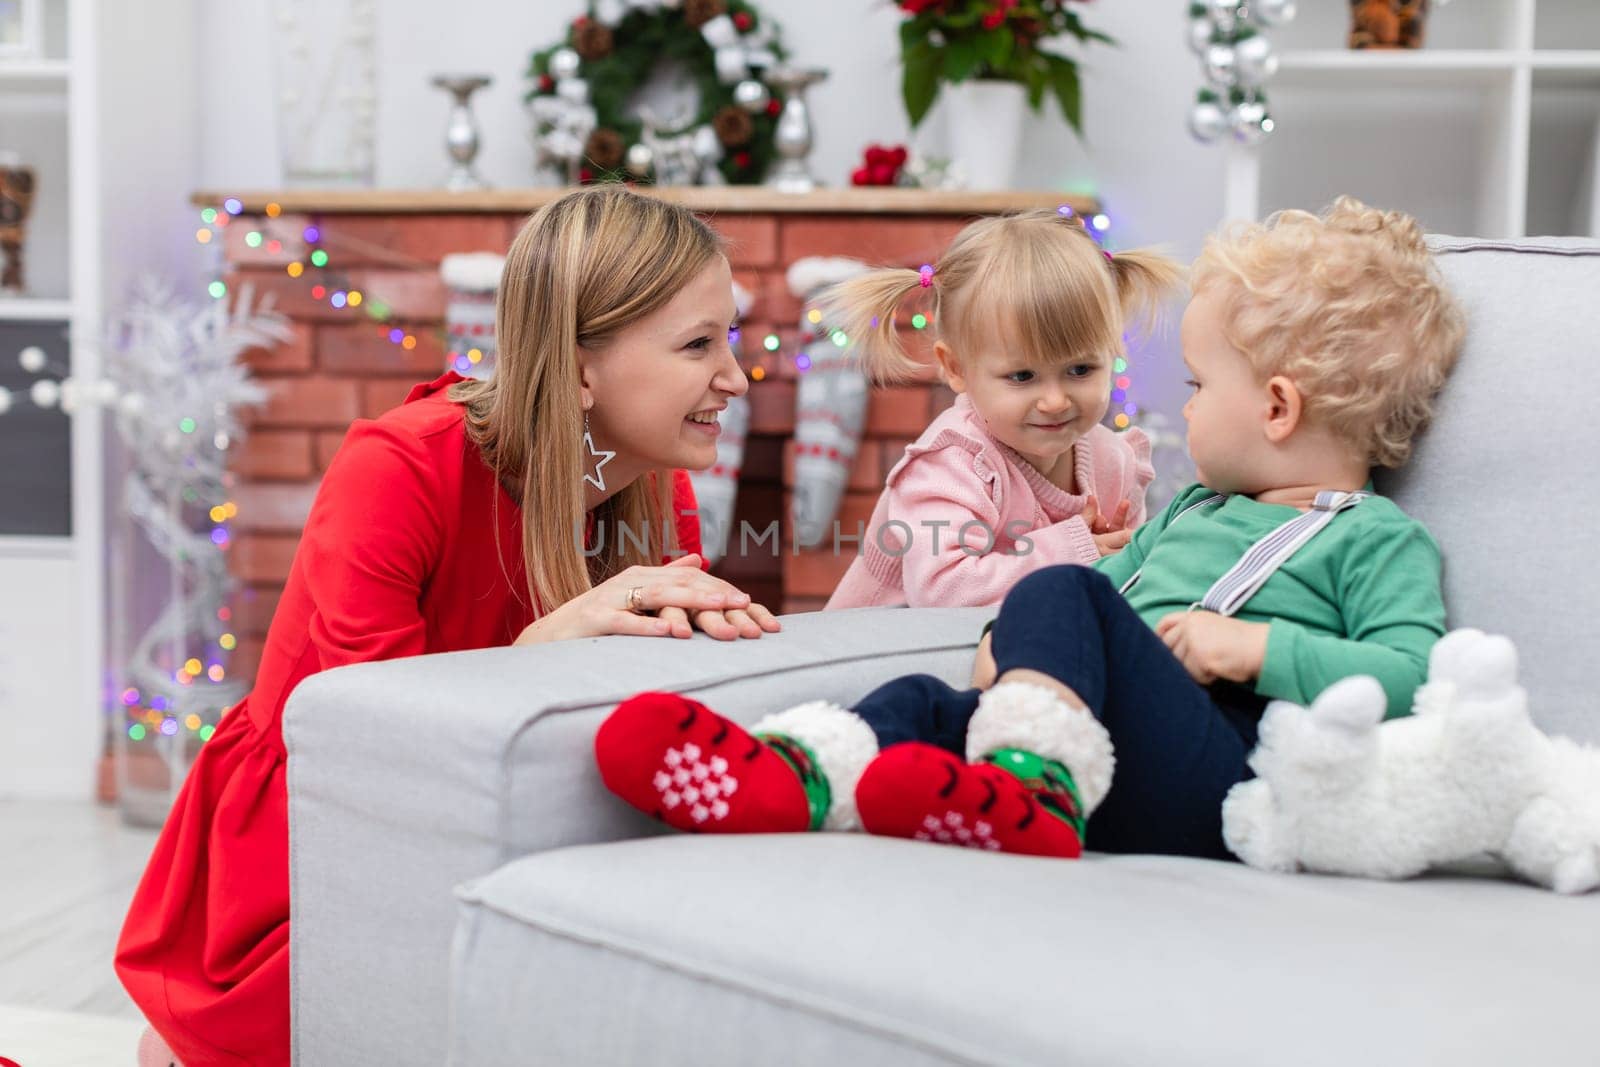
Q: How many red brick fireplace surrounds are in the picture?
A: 1